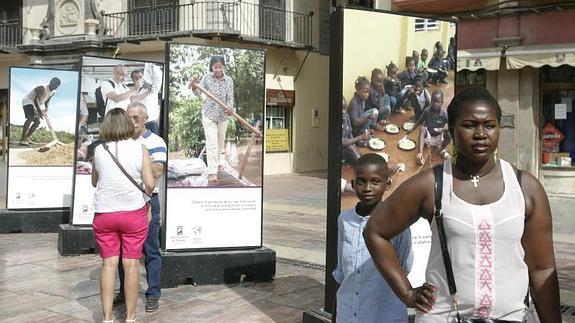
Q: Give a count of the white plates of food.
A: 5